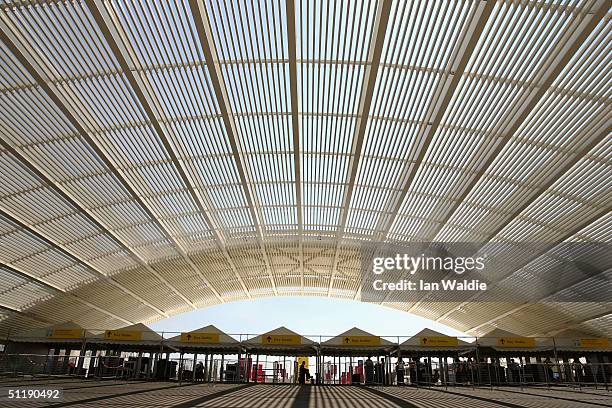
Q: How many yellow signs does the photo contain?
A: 8